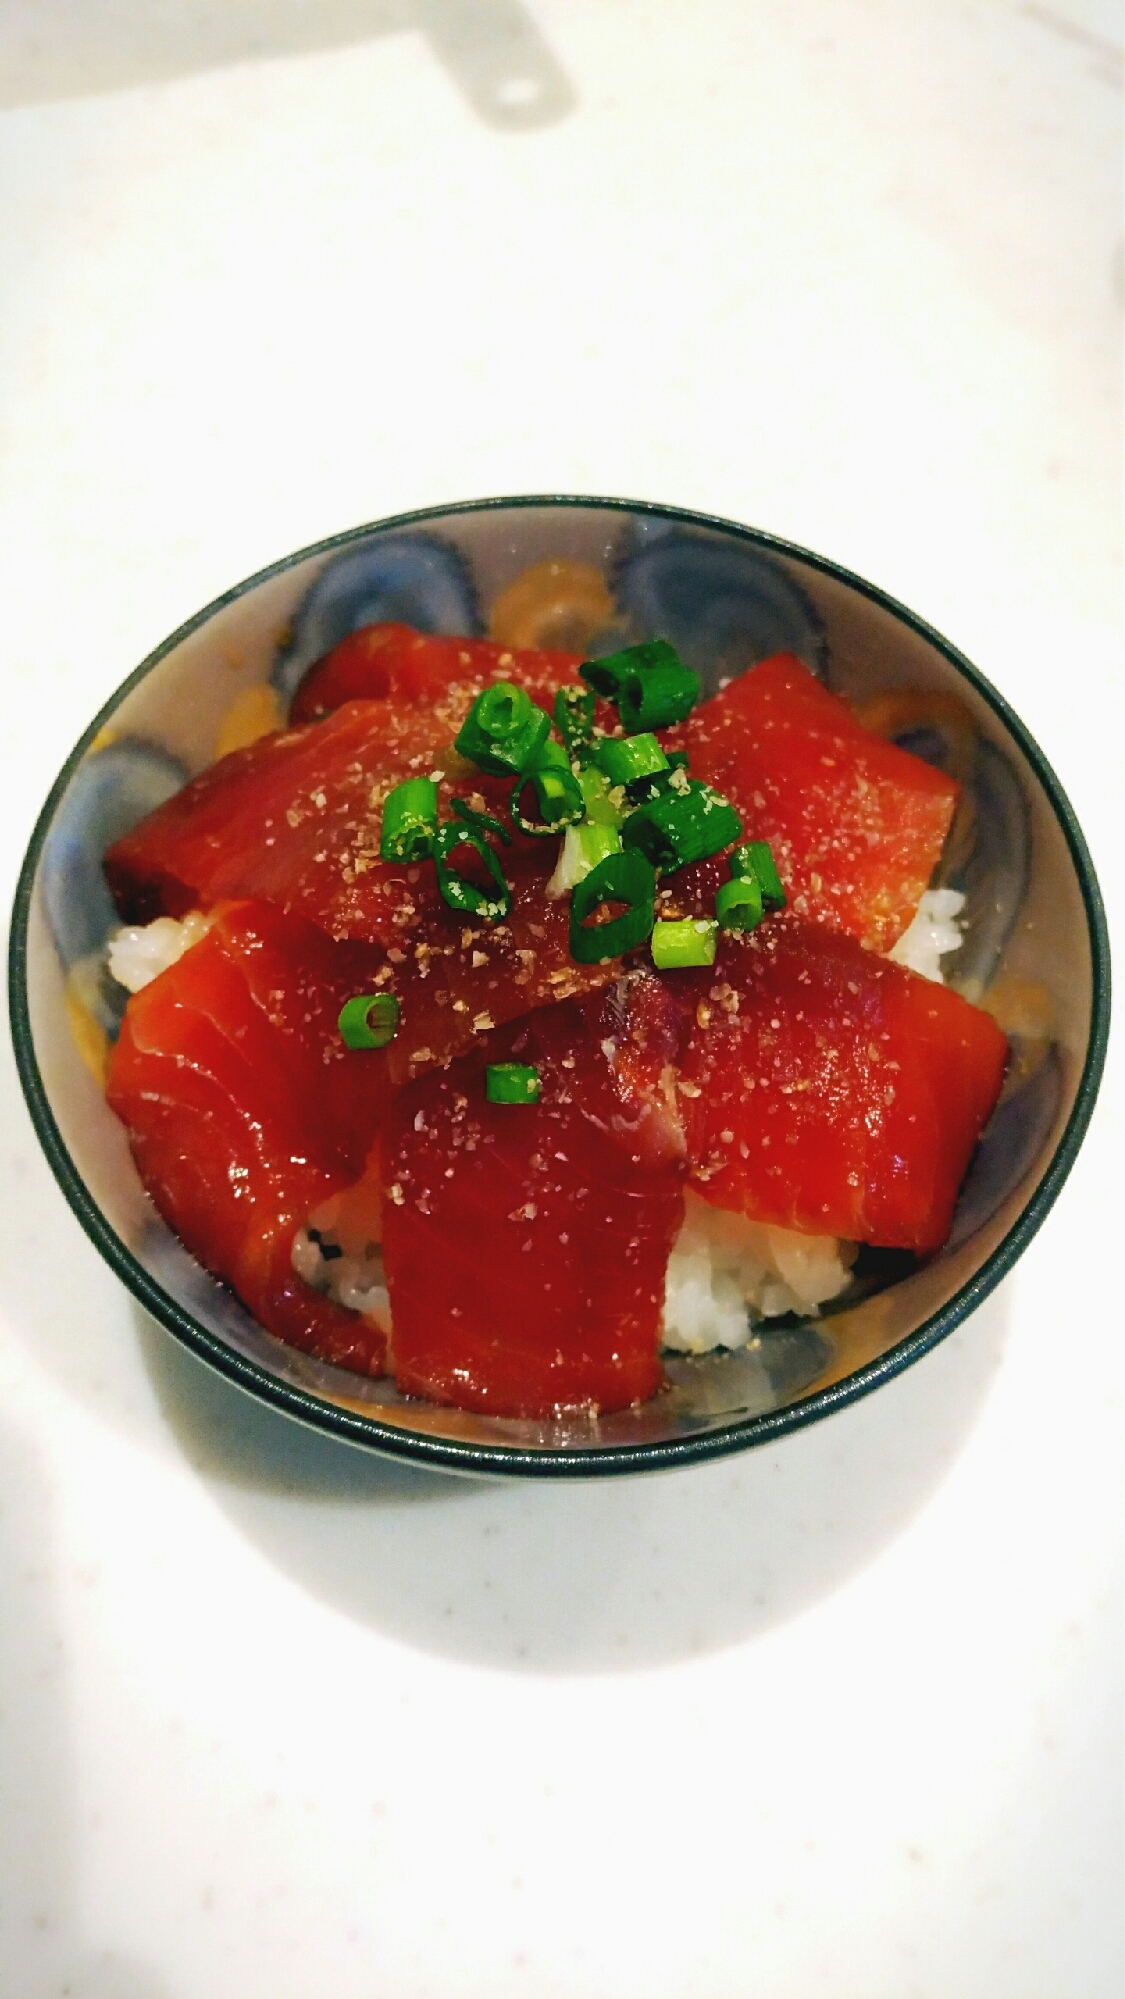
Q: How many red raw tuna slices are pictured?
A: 6